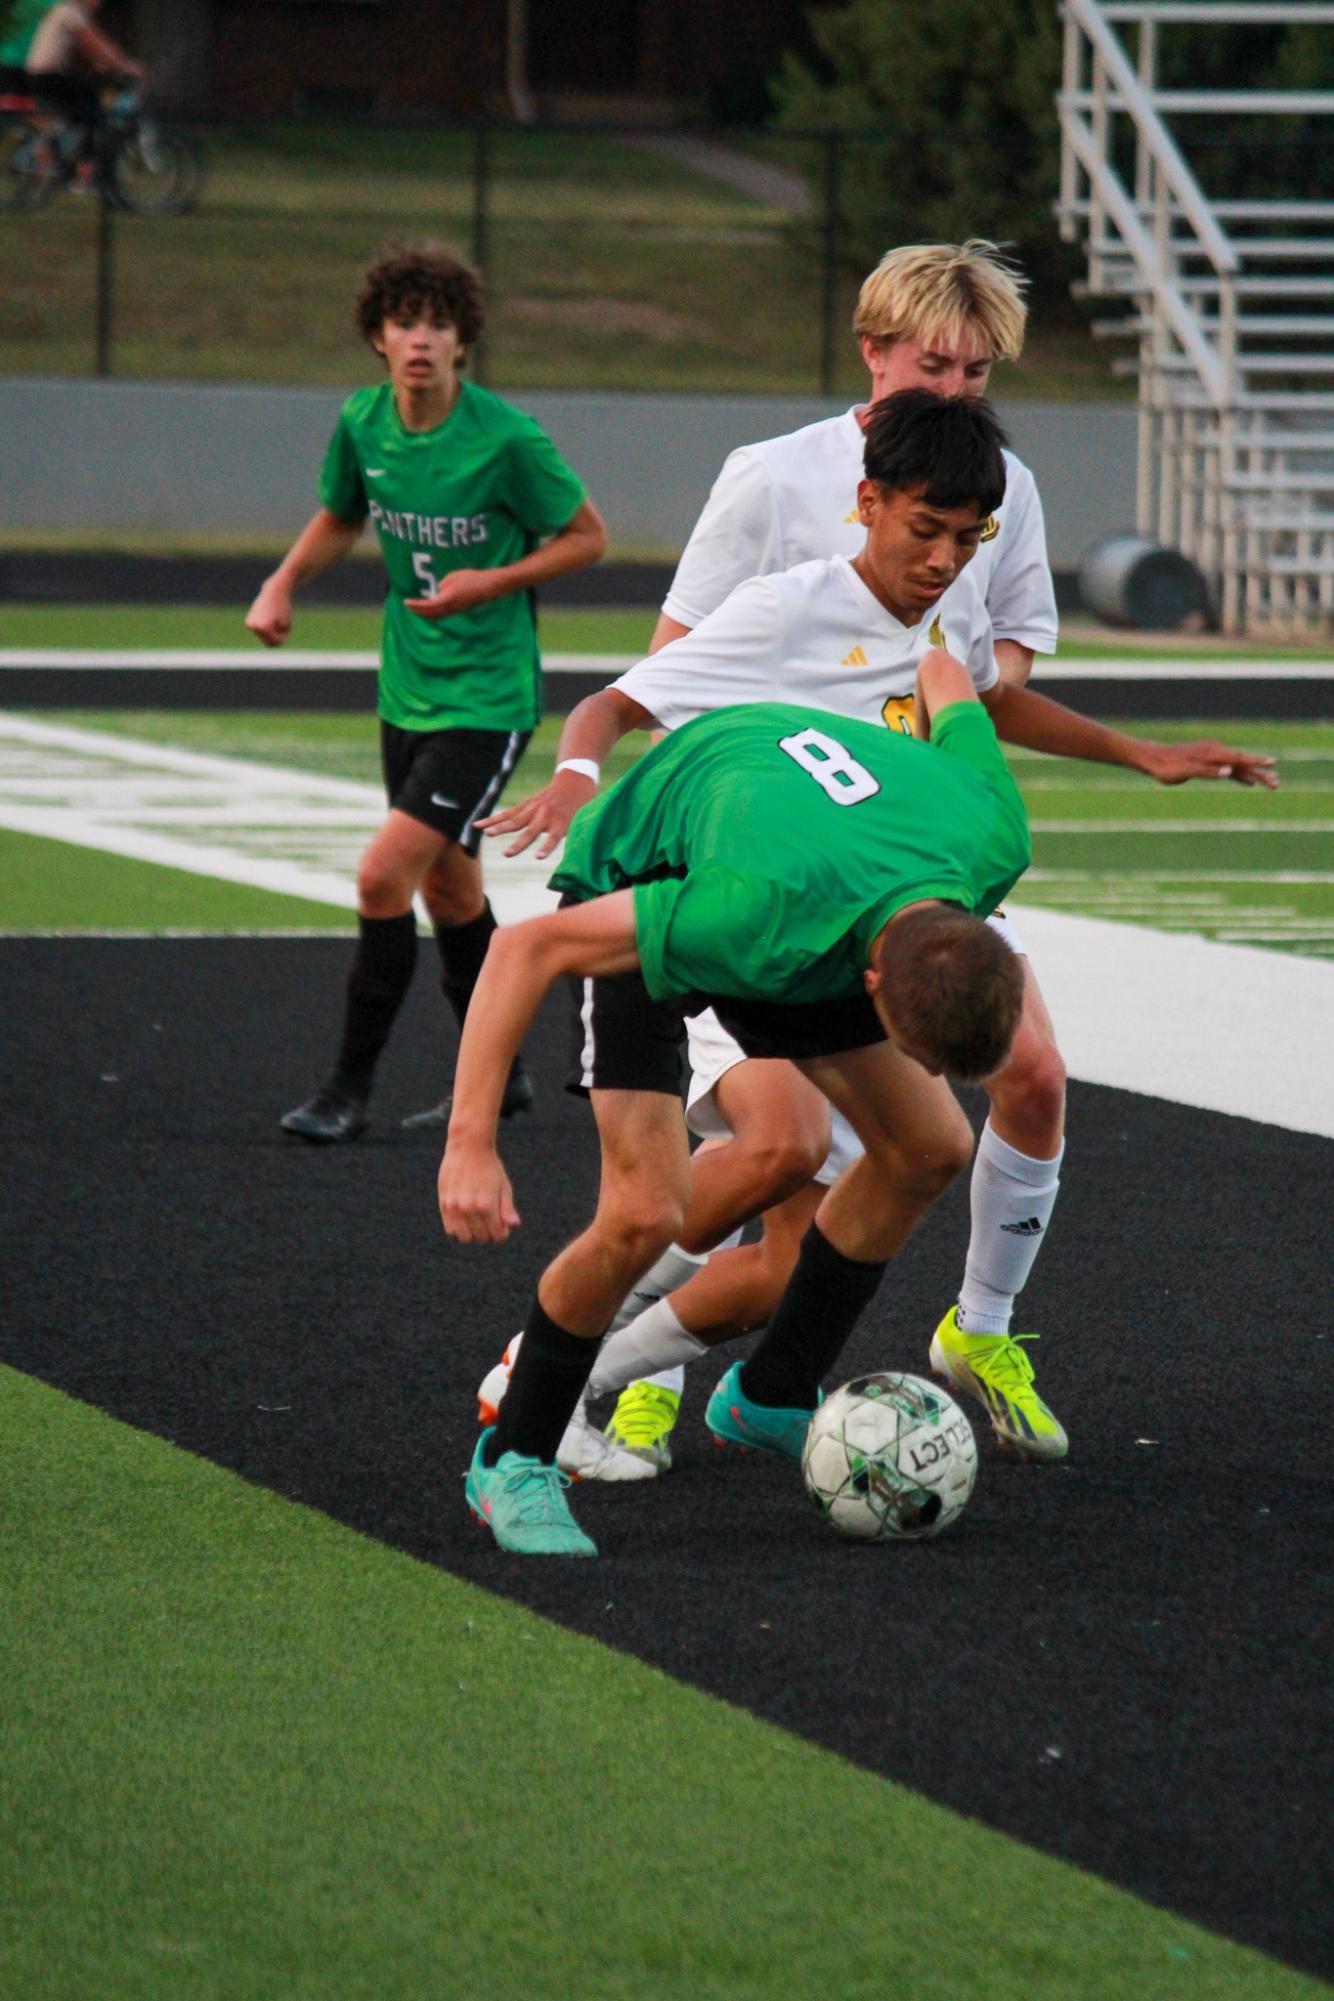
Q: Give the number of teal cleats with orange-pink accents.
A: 2